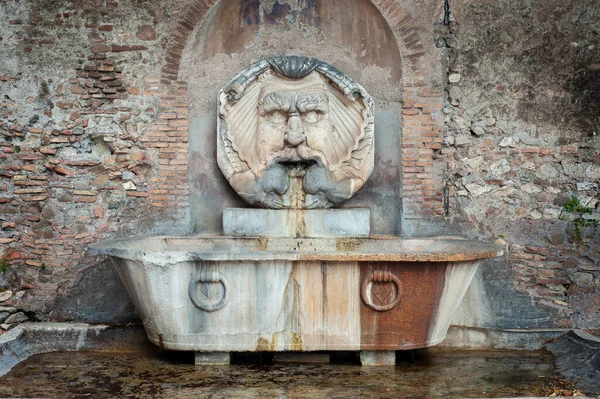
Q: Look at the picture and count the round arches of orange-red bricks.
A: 1